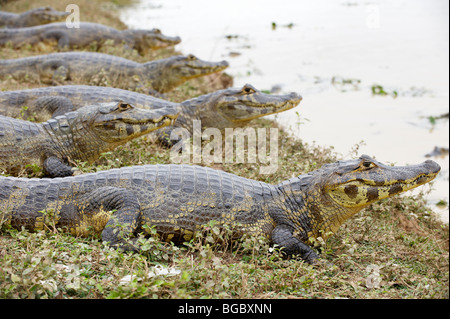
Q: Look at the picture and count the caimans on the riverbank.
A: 6